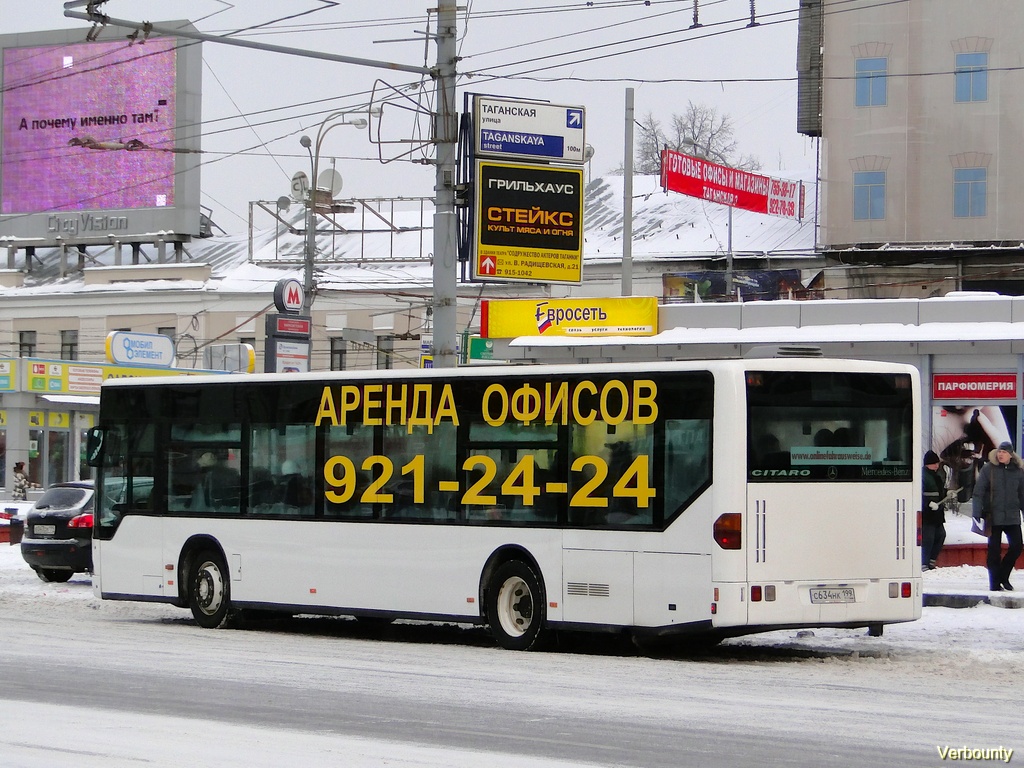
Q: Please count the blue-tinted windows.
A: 4